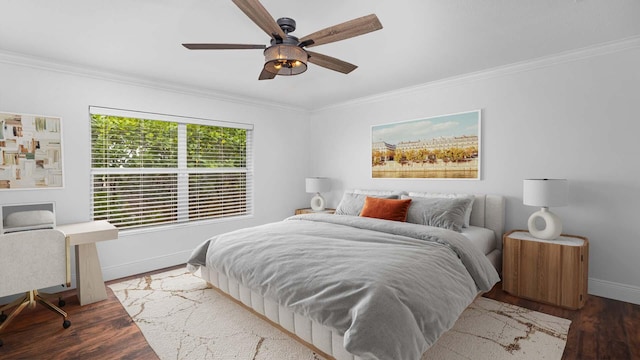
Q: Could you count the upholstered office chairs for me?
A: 1